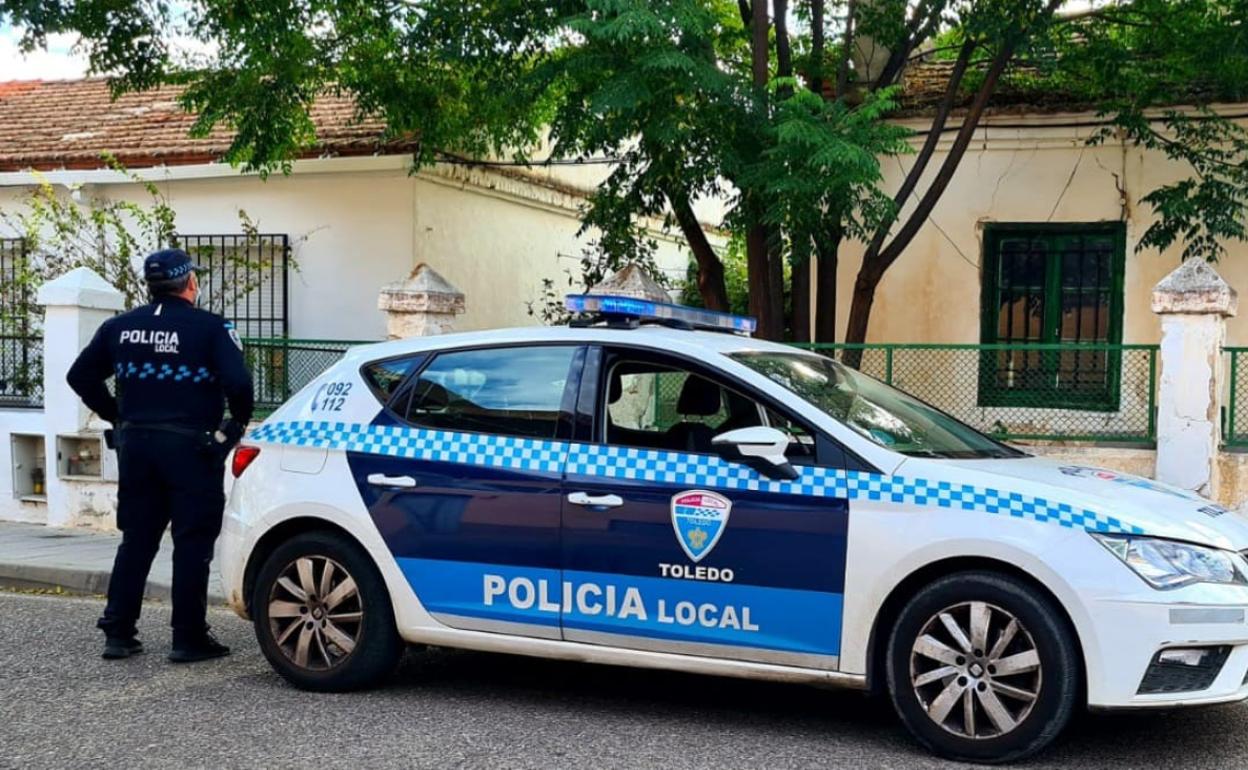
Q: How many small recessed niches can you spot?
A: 2